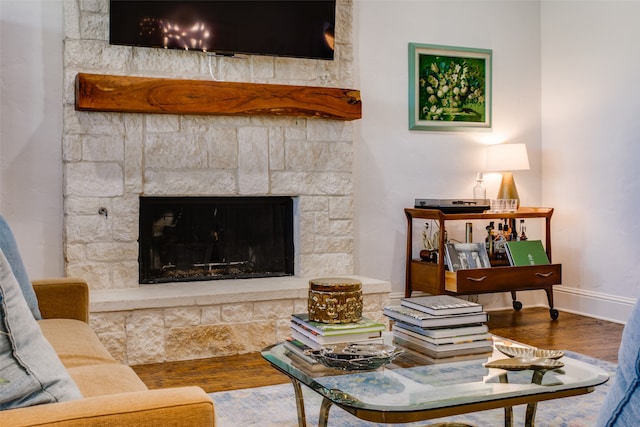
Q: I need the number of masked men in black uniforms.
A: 0